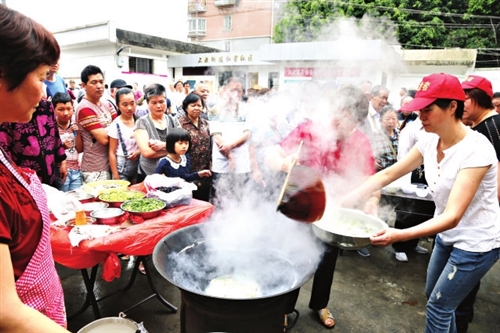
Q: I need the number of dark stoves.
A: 1